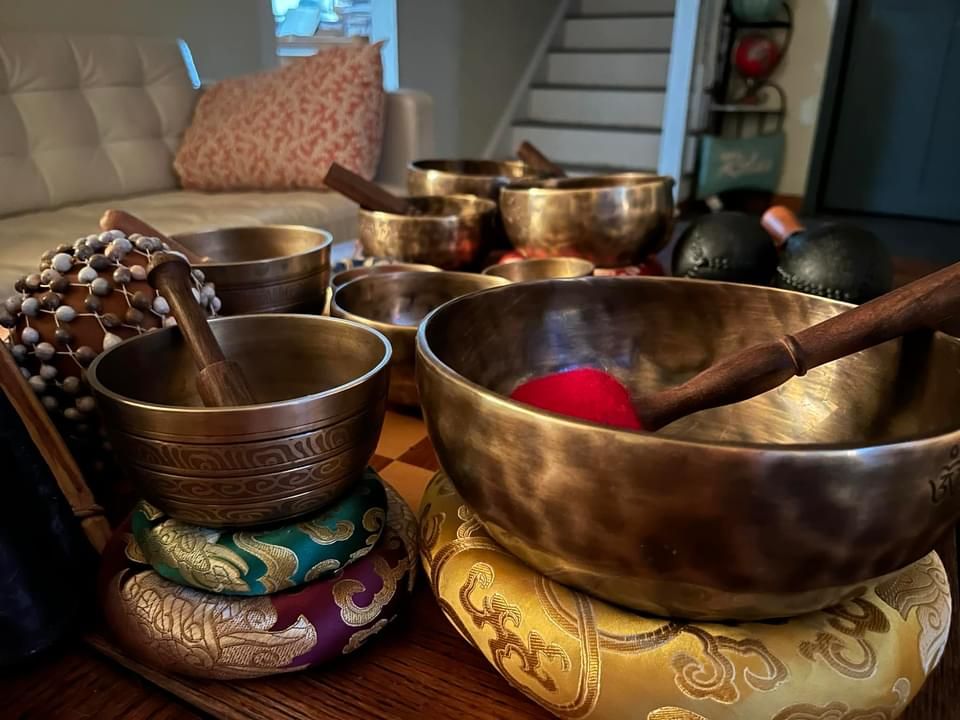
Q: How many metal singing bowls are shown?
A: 9